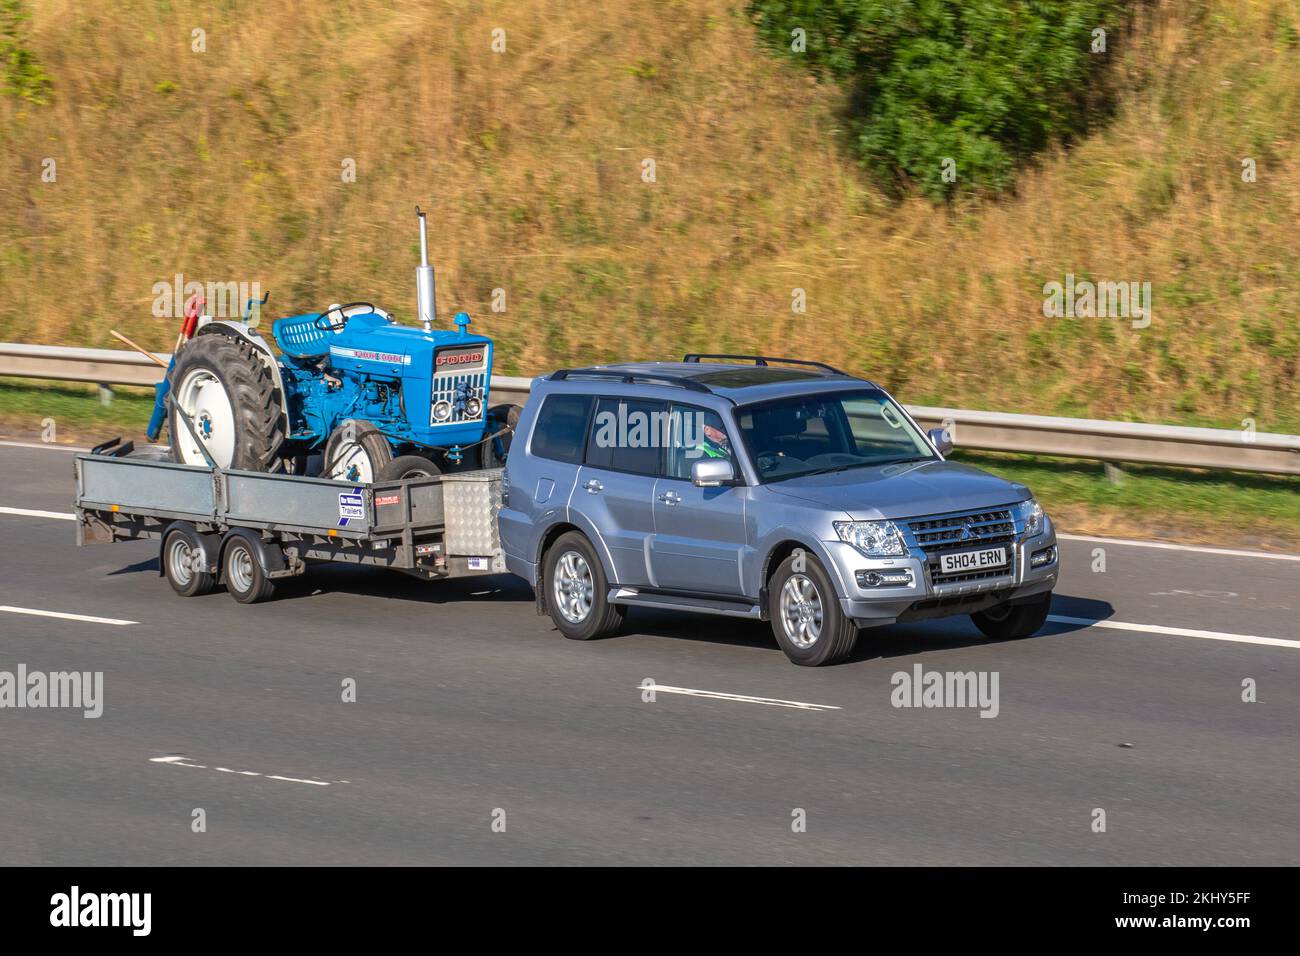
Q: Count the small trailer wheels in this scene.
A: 2